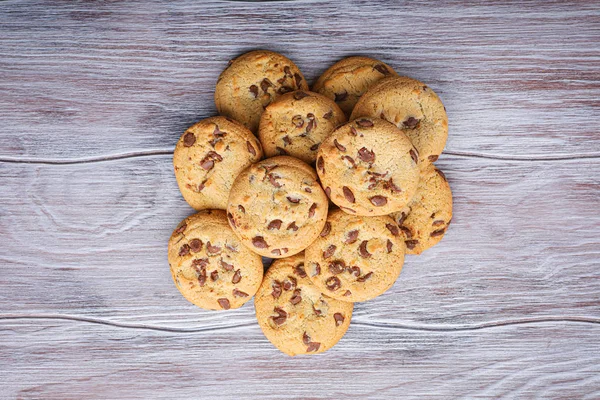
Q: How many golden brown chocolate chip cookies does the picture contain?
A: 11